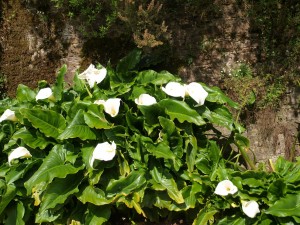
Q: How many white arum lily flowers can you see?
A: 11